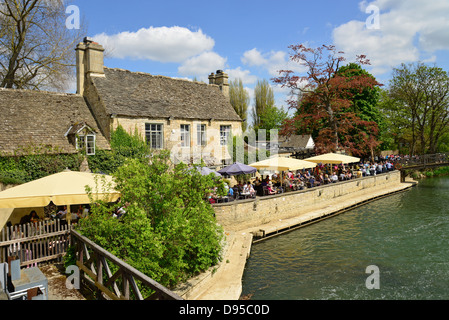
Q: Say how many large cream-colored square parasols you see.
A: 3